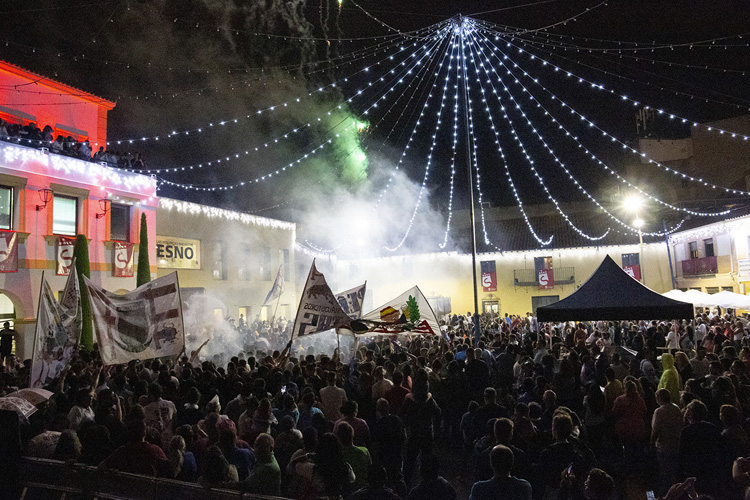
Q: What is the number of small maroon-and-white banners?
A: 6